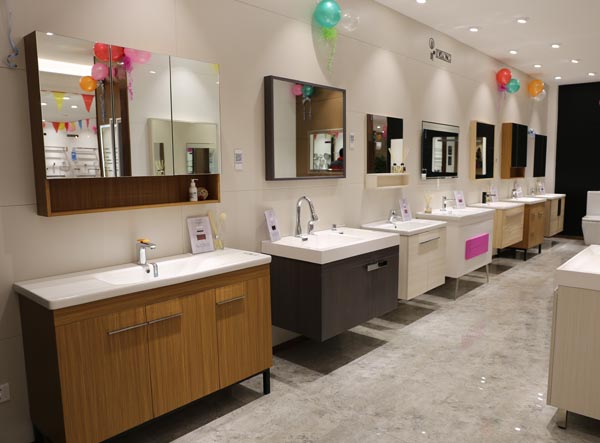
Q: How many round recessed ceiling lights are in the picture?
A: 9